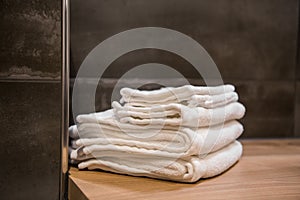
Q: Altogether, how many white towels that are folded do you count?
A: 4